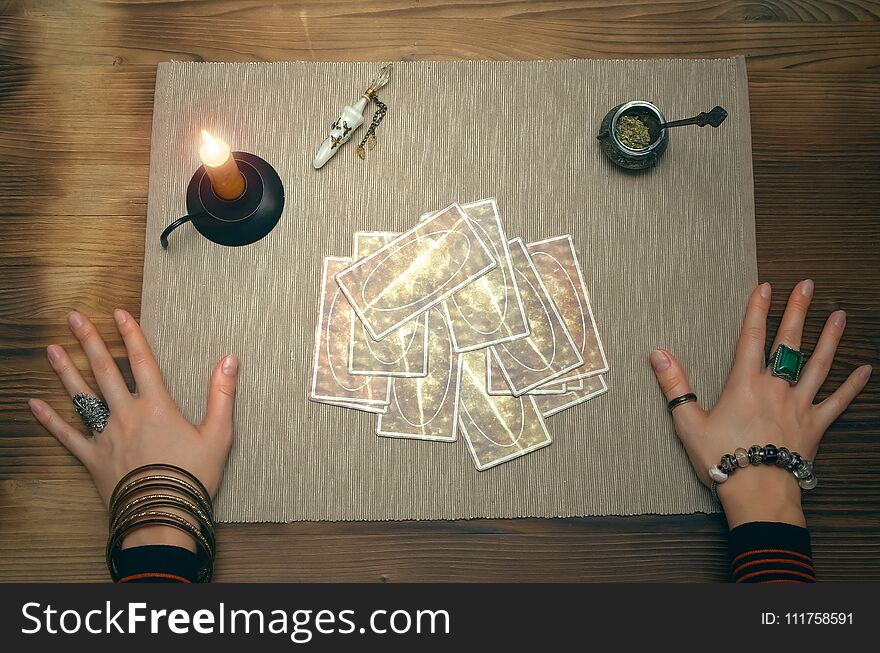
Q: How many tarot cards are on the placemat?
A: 12